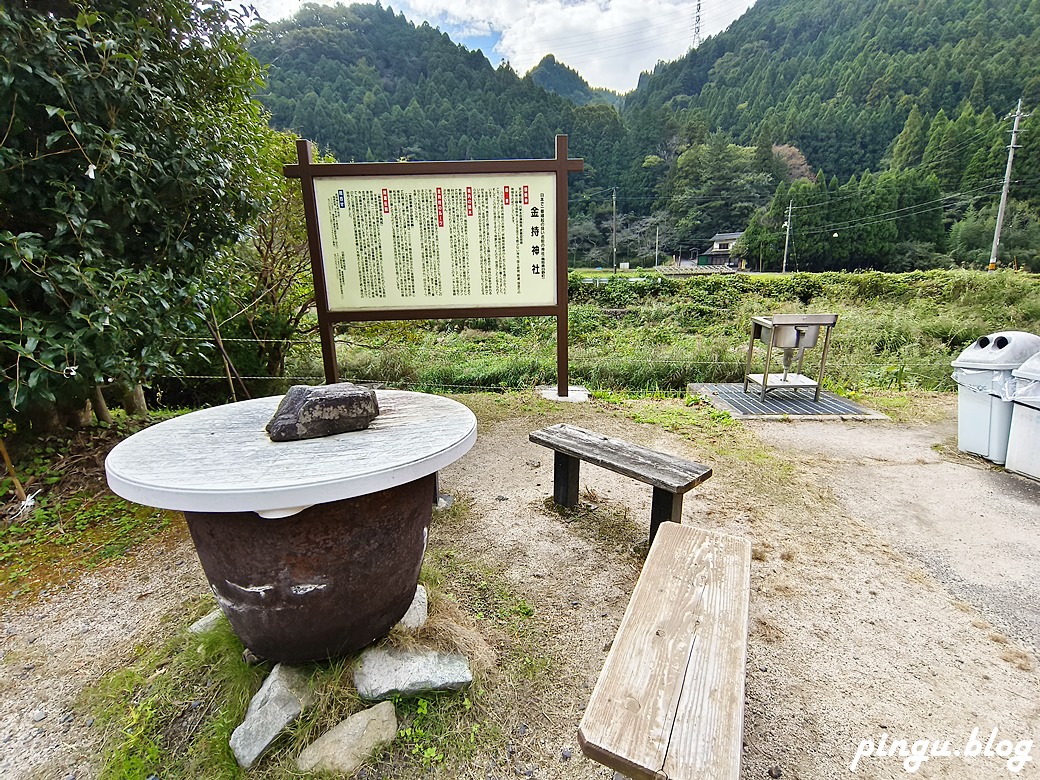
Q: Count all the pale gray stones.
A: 5